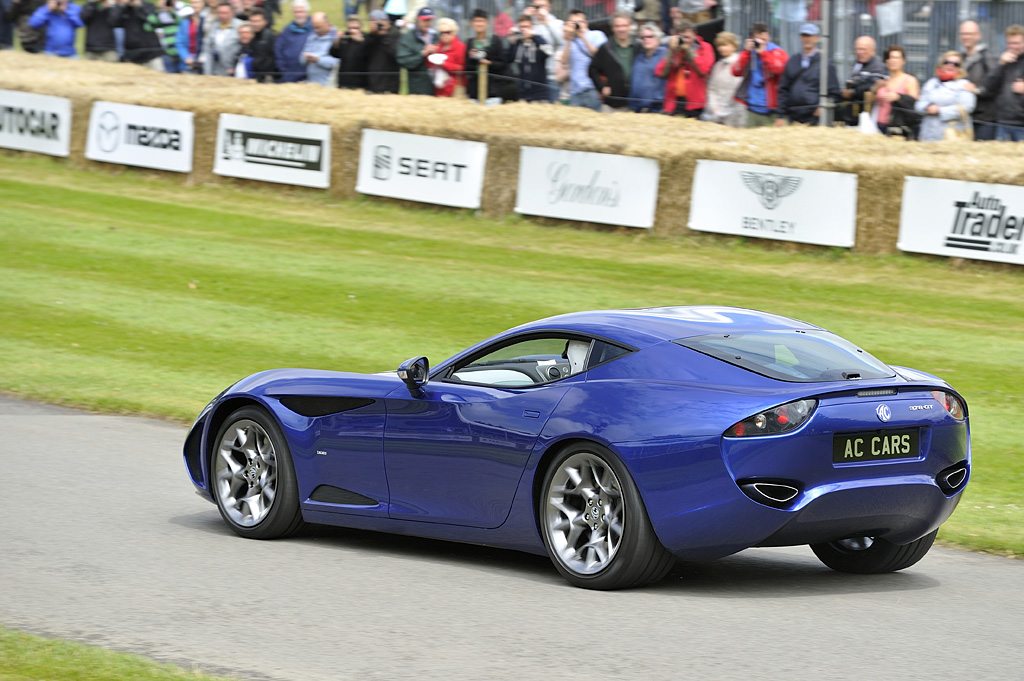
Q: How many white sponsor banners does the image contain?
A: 7